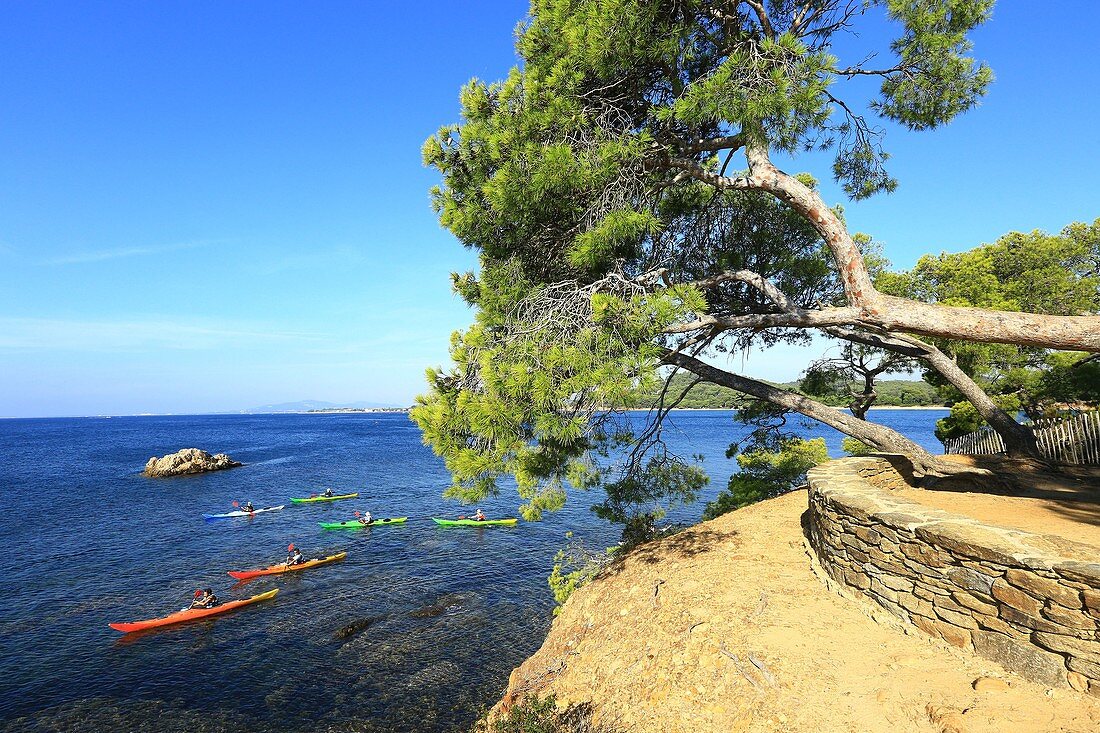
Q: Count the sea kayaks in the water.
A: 6